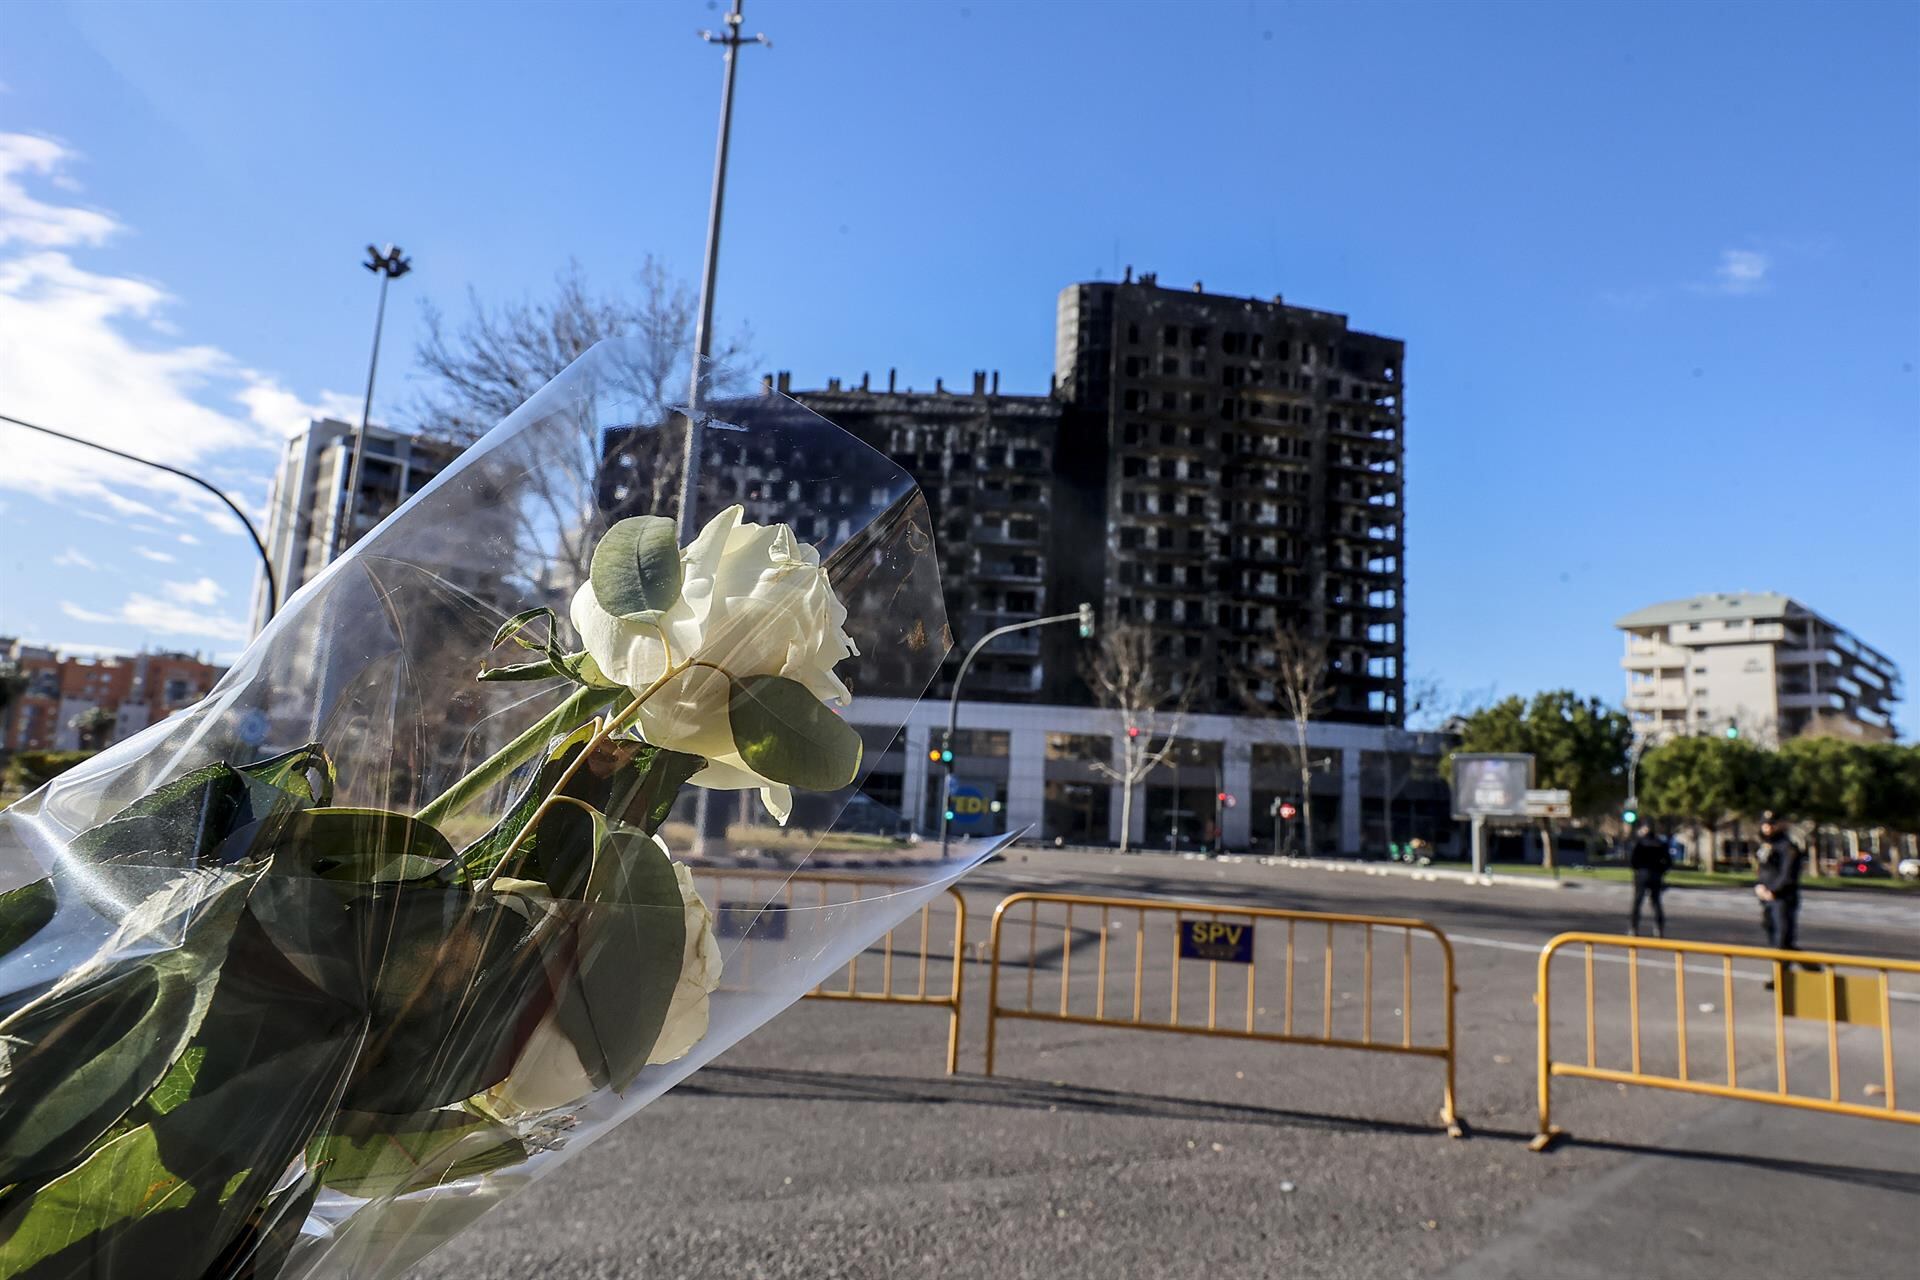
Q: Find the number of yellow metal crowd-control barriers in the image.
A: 3